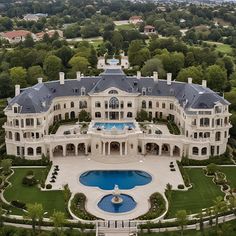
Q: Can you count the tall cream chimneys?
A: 9